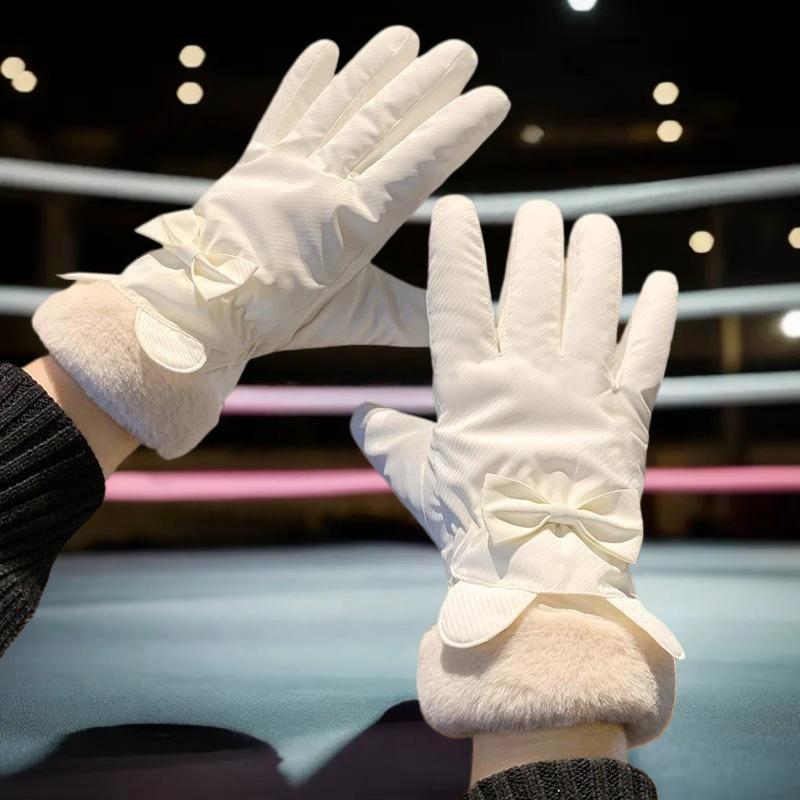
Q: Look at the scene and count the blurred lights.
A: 11